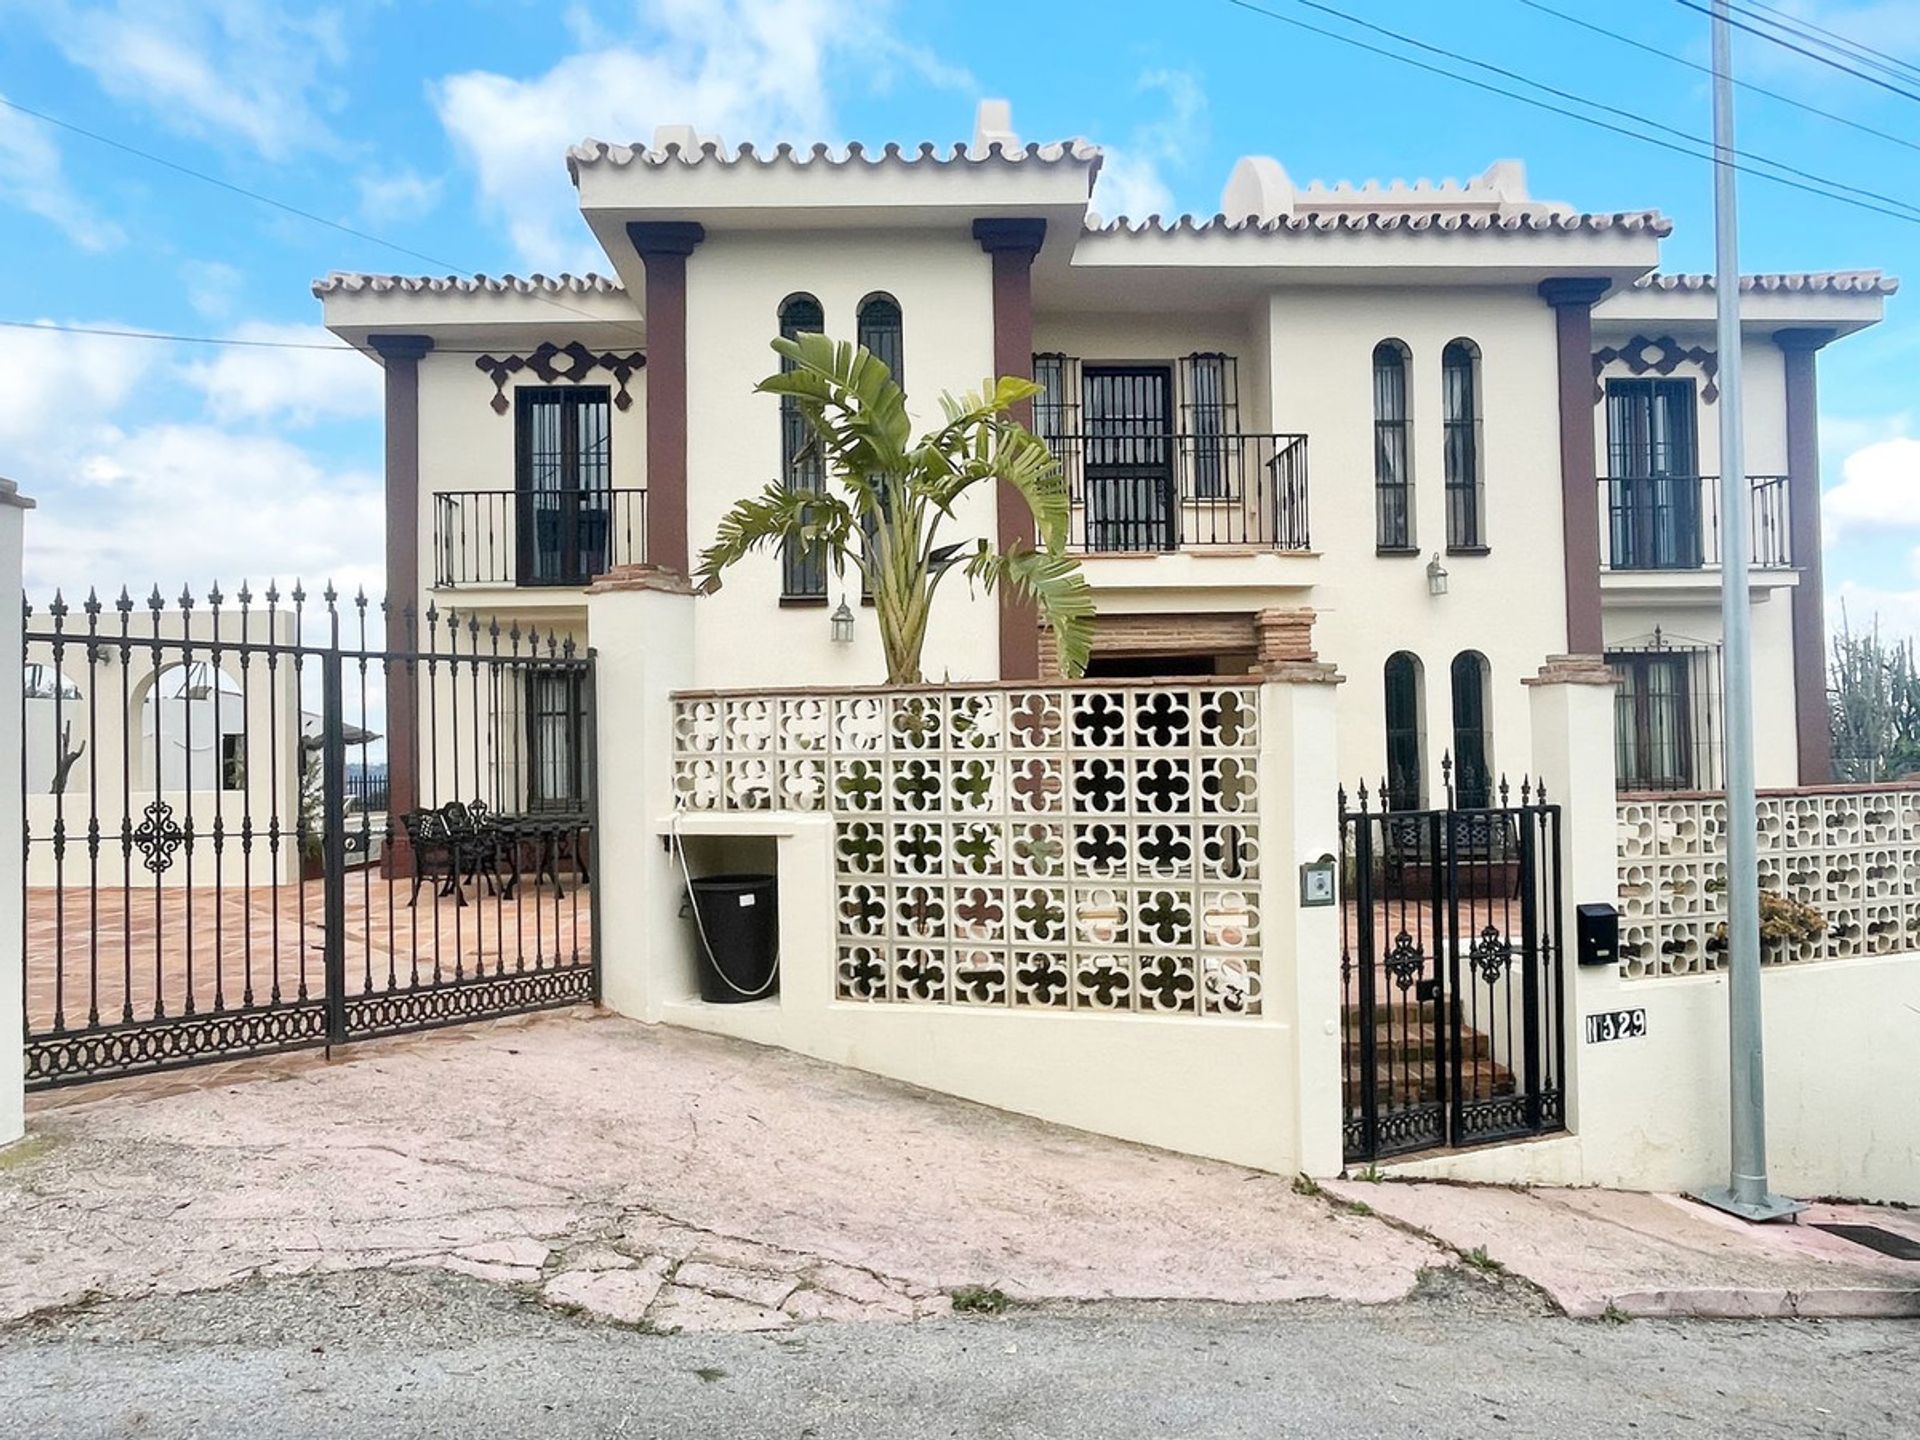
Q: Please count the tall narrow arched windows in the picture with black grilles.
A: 6